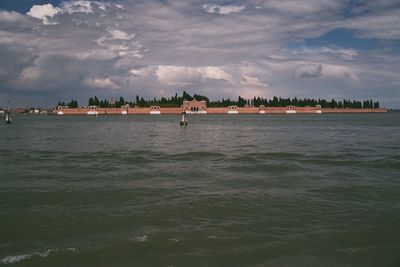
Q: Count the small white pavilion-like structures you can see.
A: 8